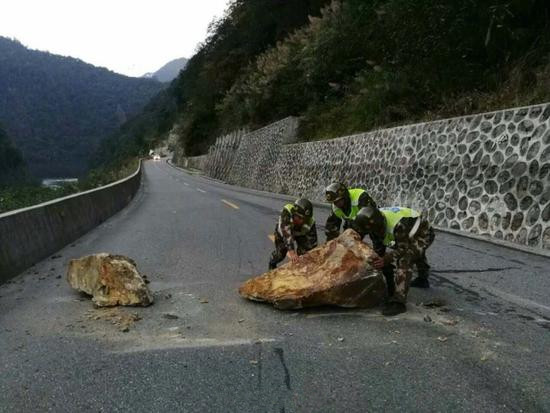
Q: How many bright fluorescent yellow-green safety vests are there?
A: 3